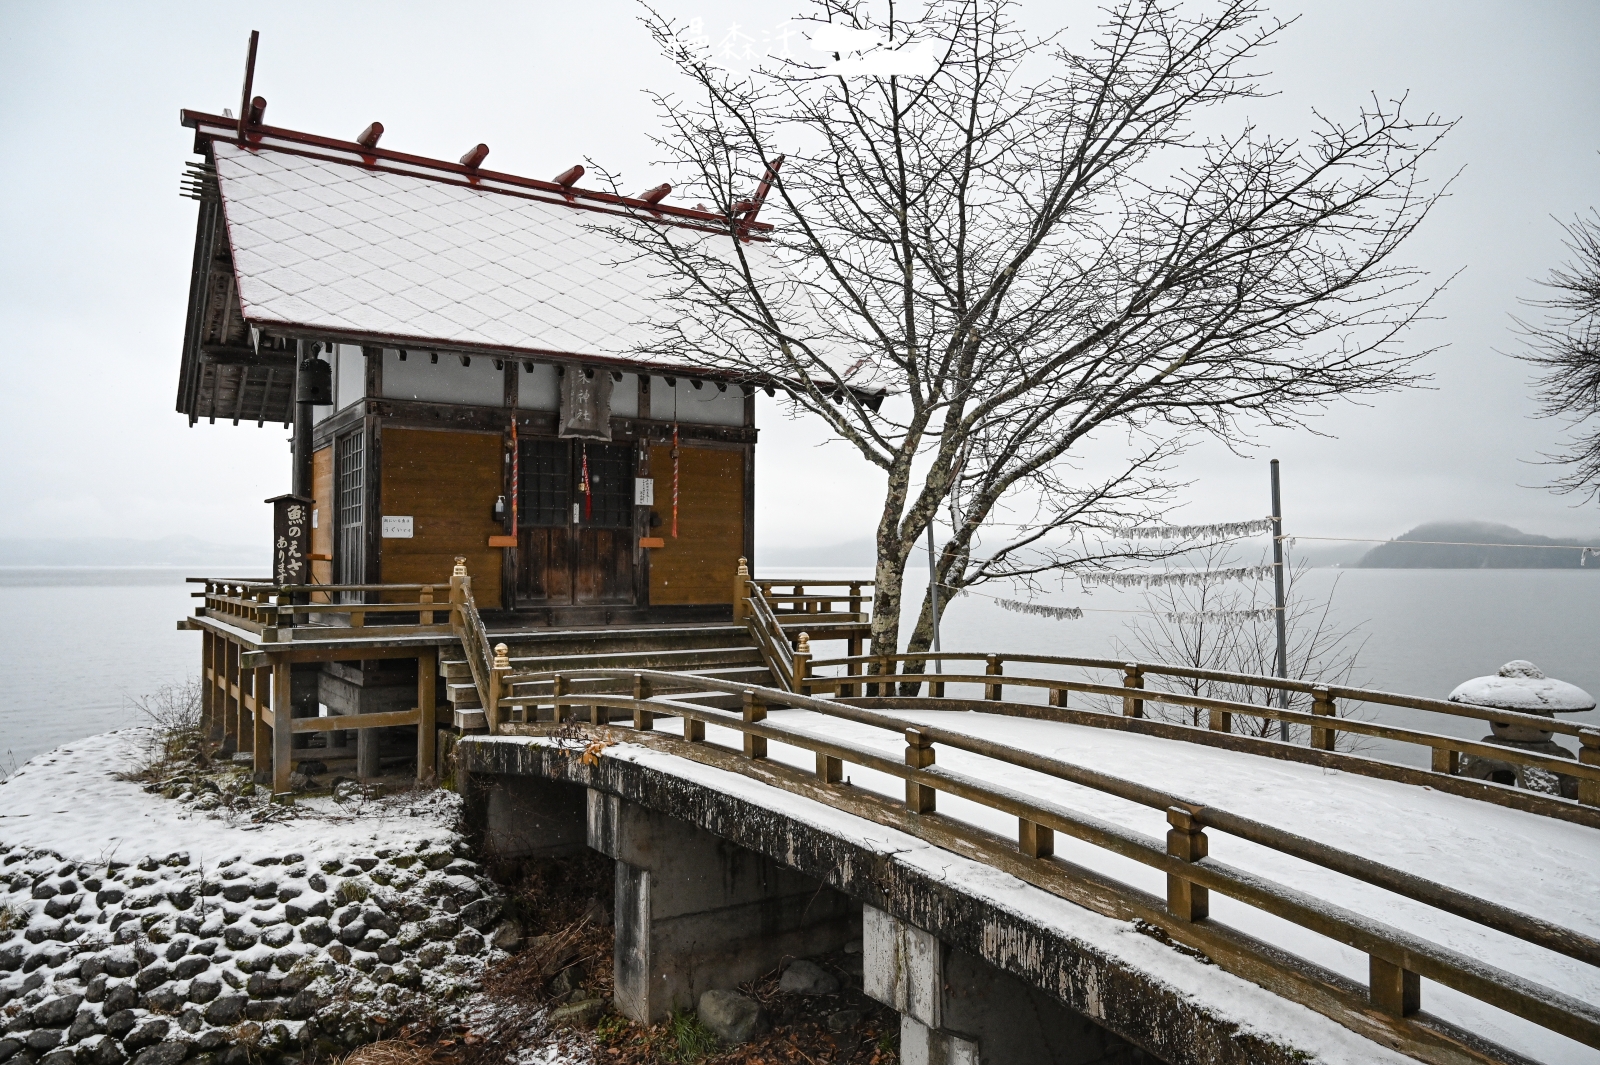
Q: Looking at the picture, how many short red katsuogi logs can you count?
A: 6